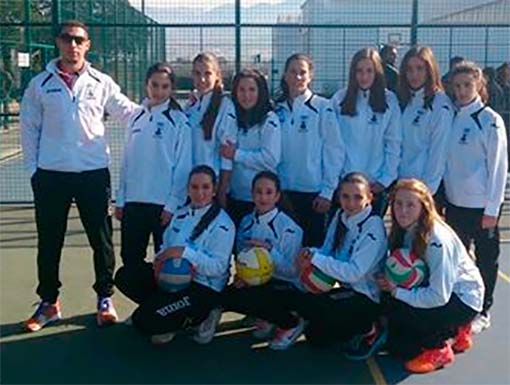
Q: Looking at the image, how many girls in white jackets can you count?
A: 11